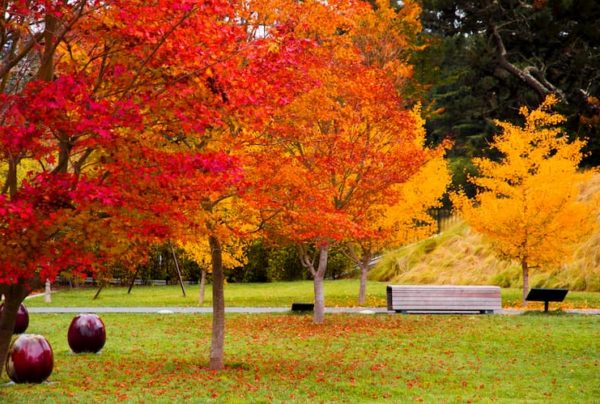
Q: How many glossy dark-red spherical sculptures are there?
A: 3